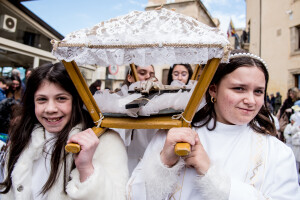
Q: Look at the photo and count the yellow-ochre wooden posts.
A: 4